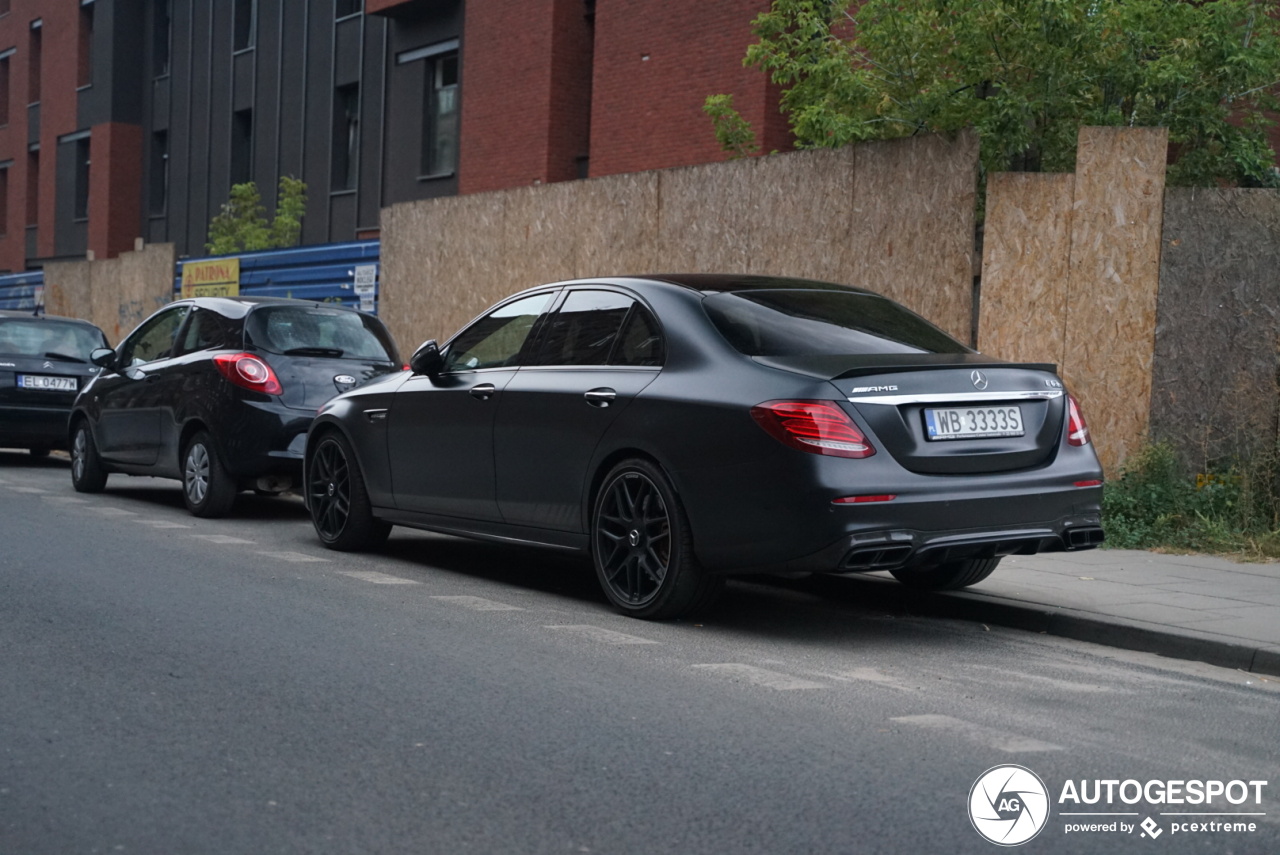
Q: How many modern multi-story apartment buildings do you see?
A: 1